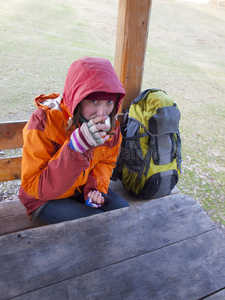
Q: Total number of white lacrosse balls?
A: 0